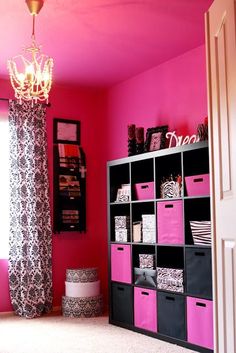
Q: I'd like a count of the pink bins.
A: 6